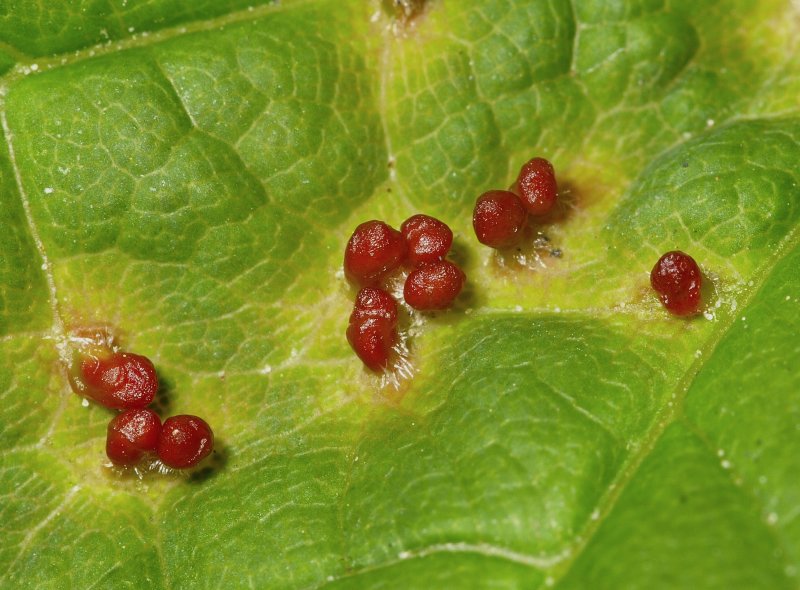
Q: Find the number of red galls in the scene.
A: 10